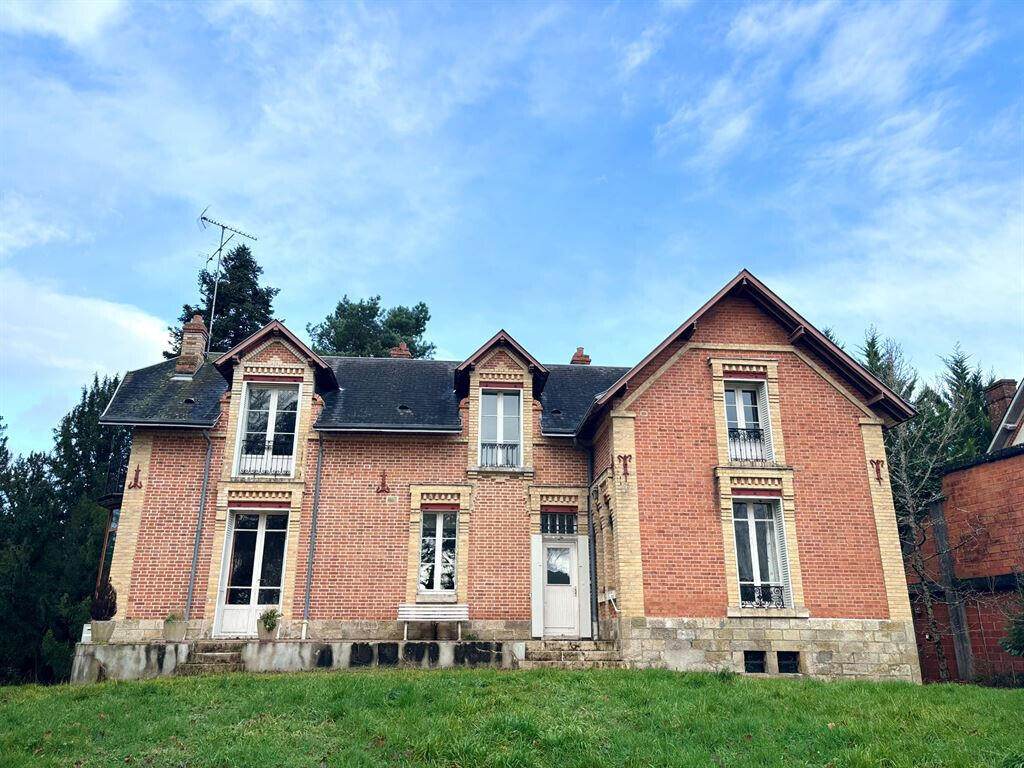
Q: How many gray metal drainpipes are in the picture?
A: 3